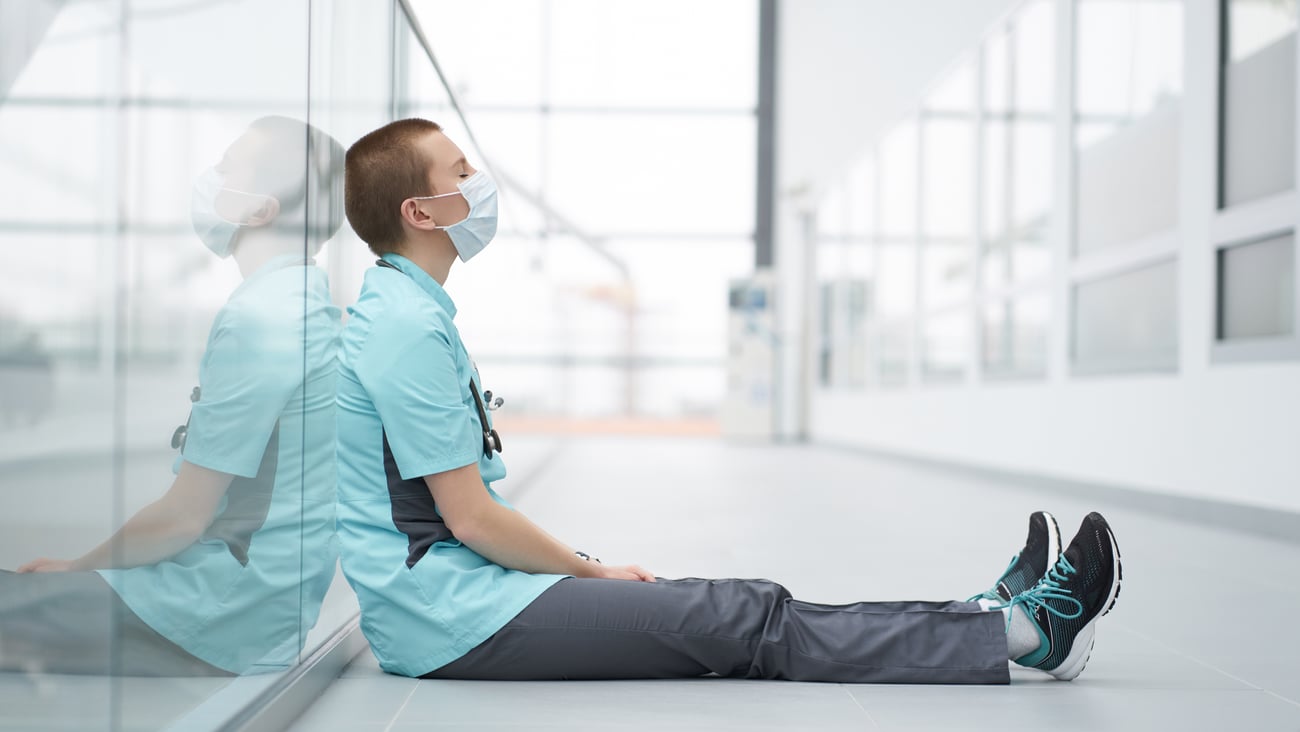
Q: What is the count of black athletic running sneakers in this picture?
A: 2